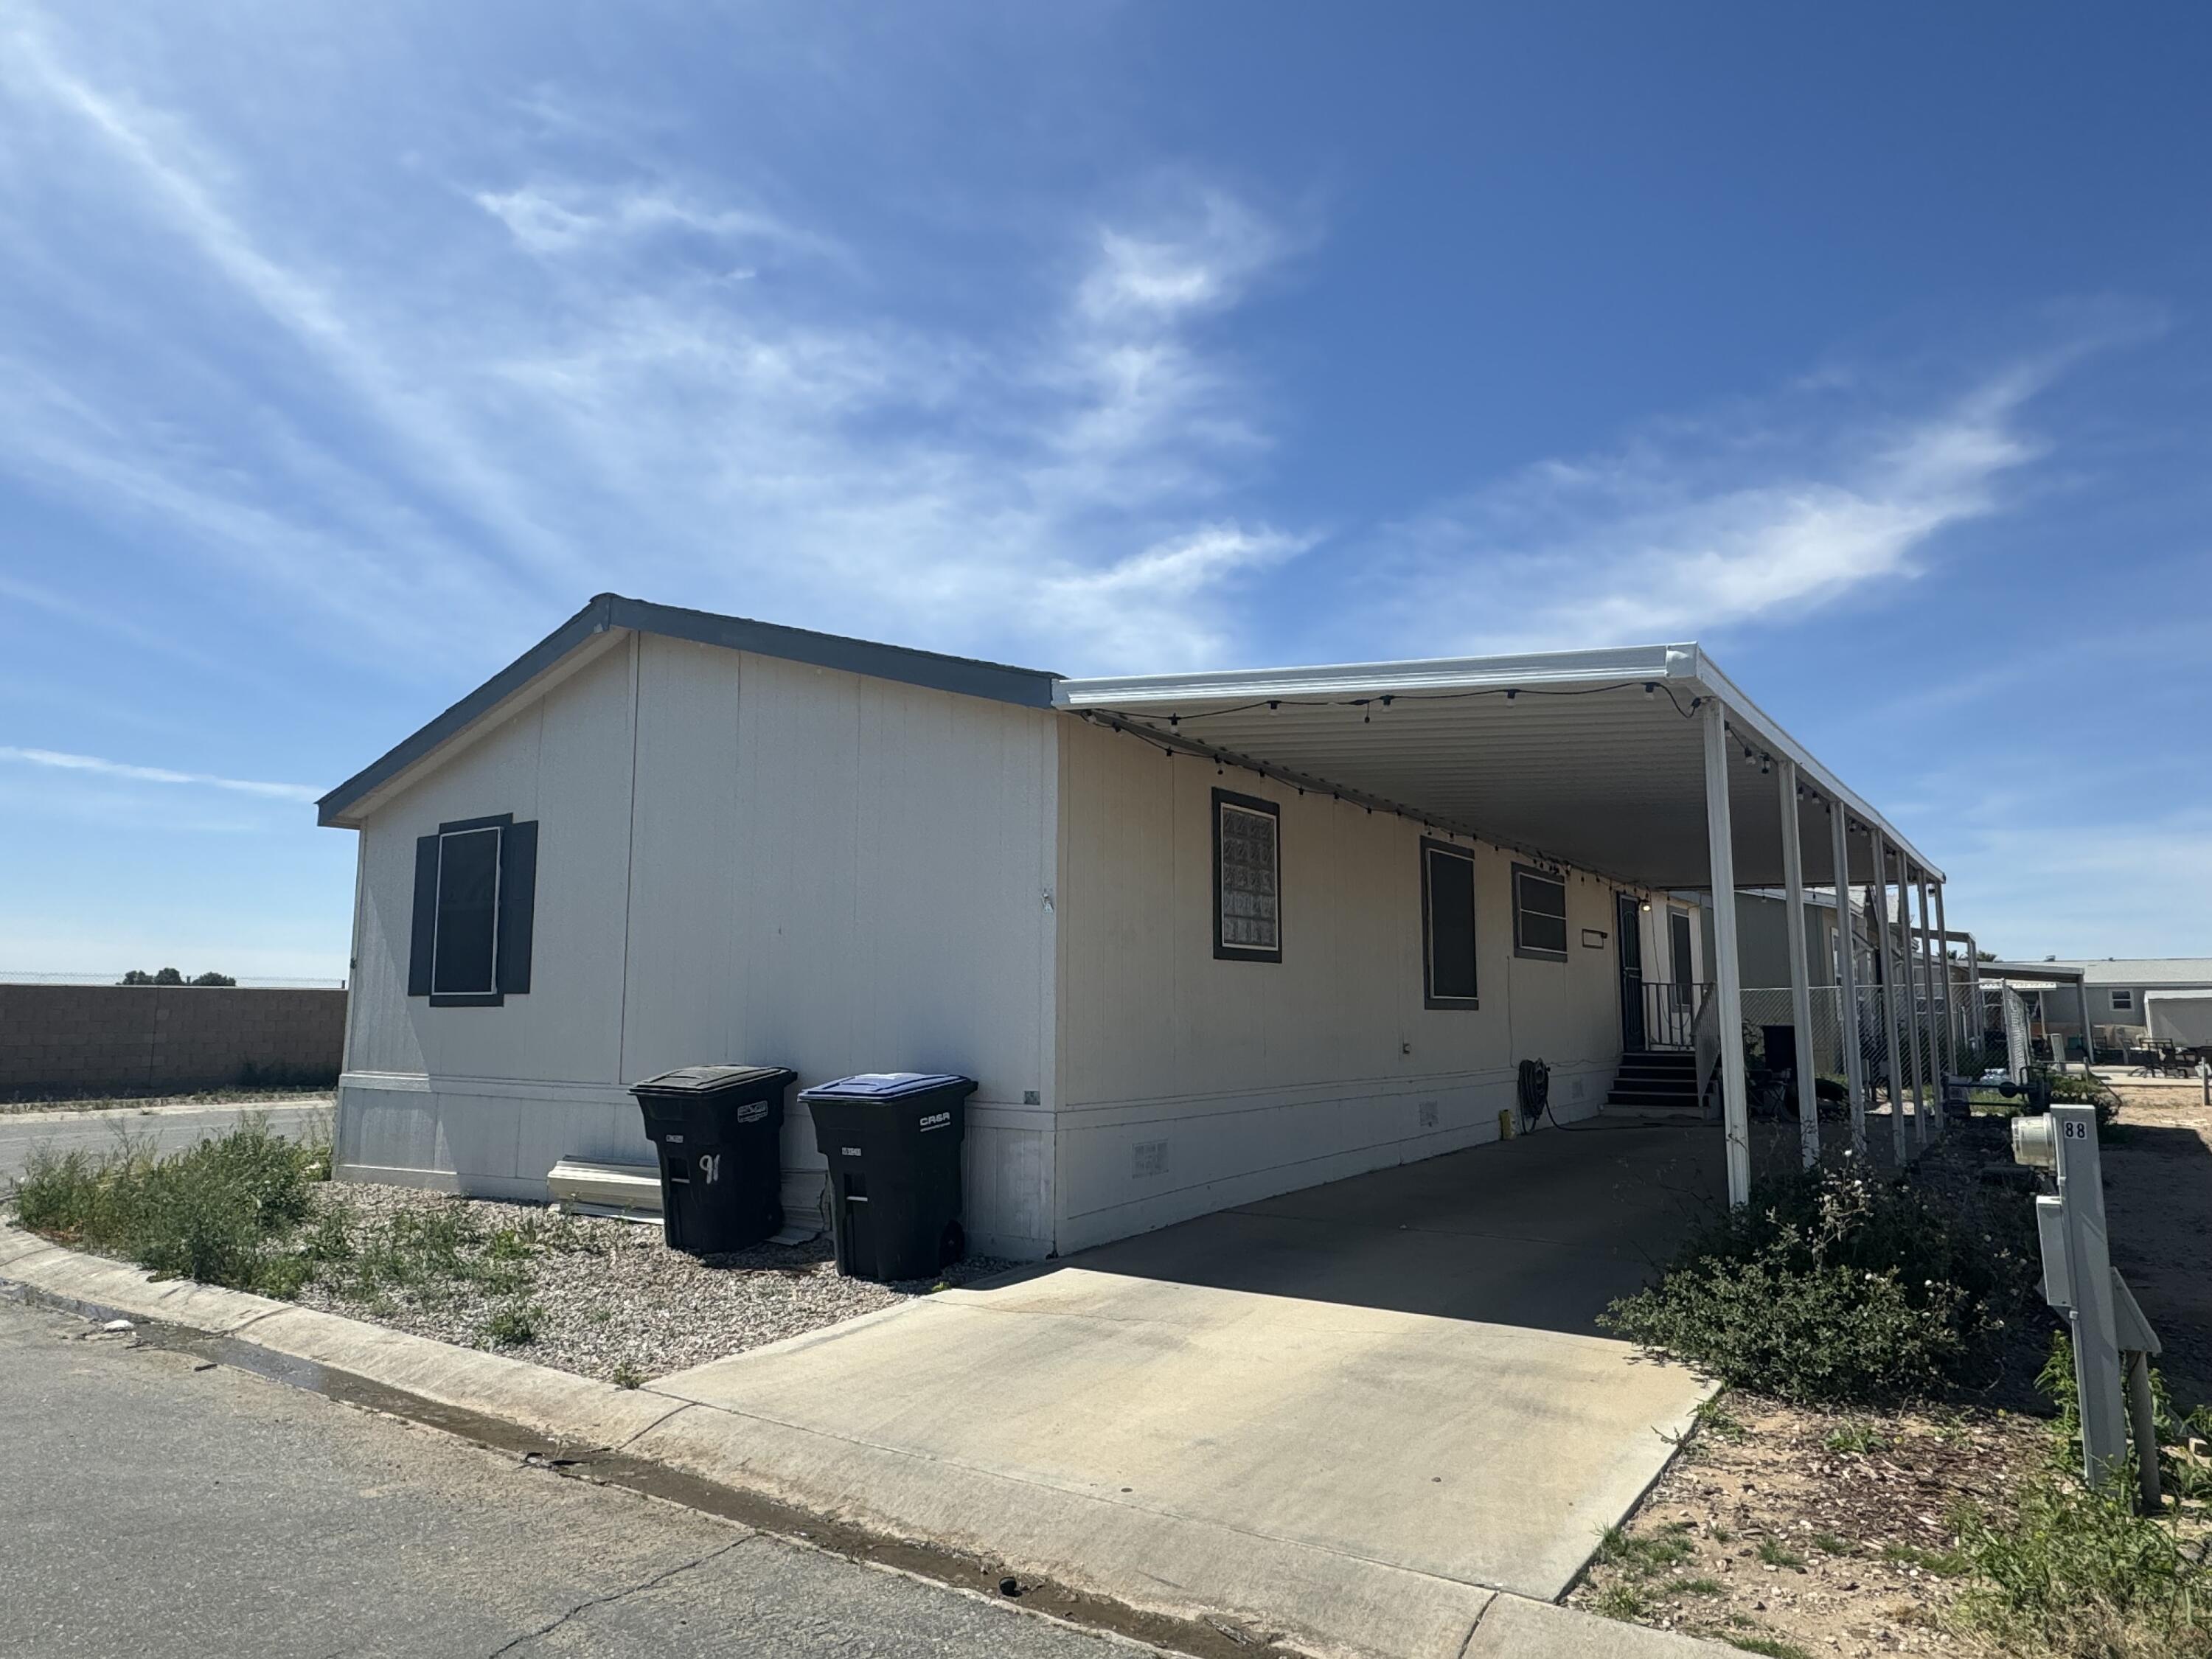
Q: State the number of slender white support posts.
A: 7